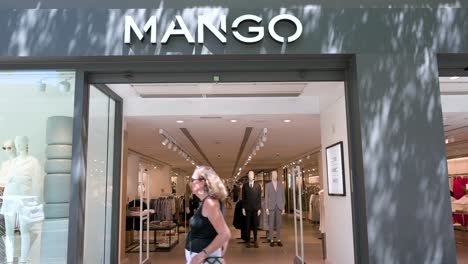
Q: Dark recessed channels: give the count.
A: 2